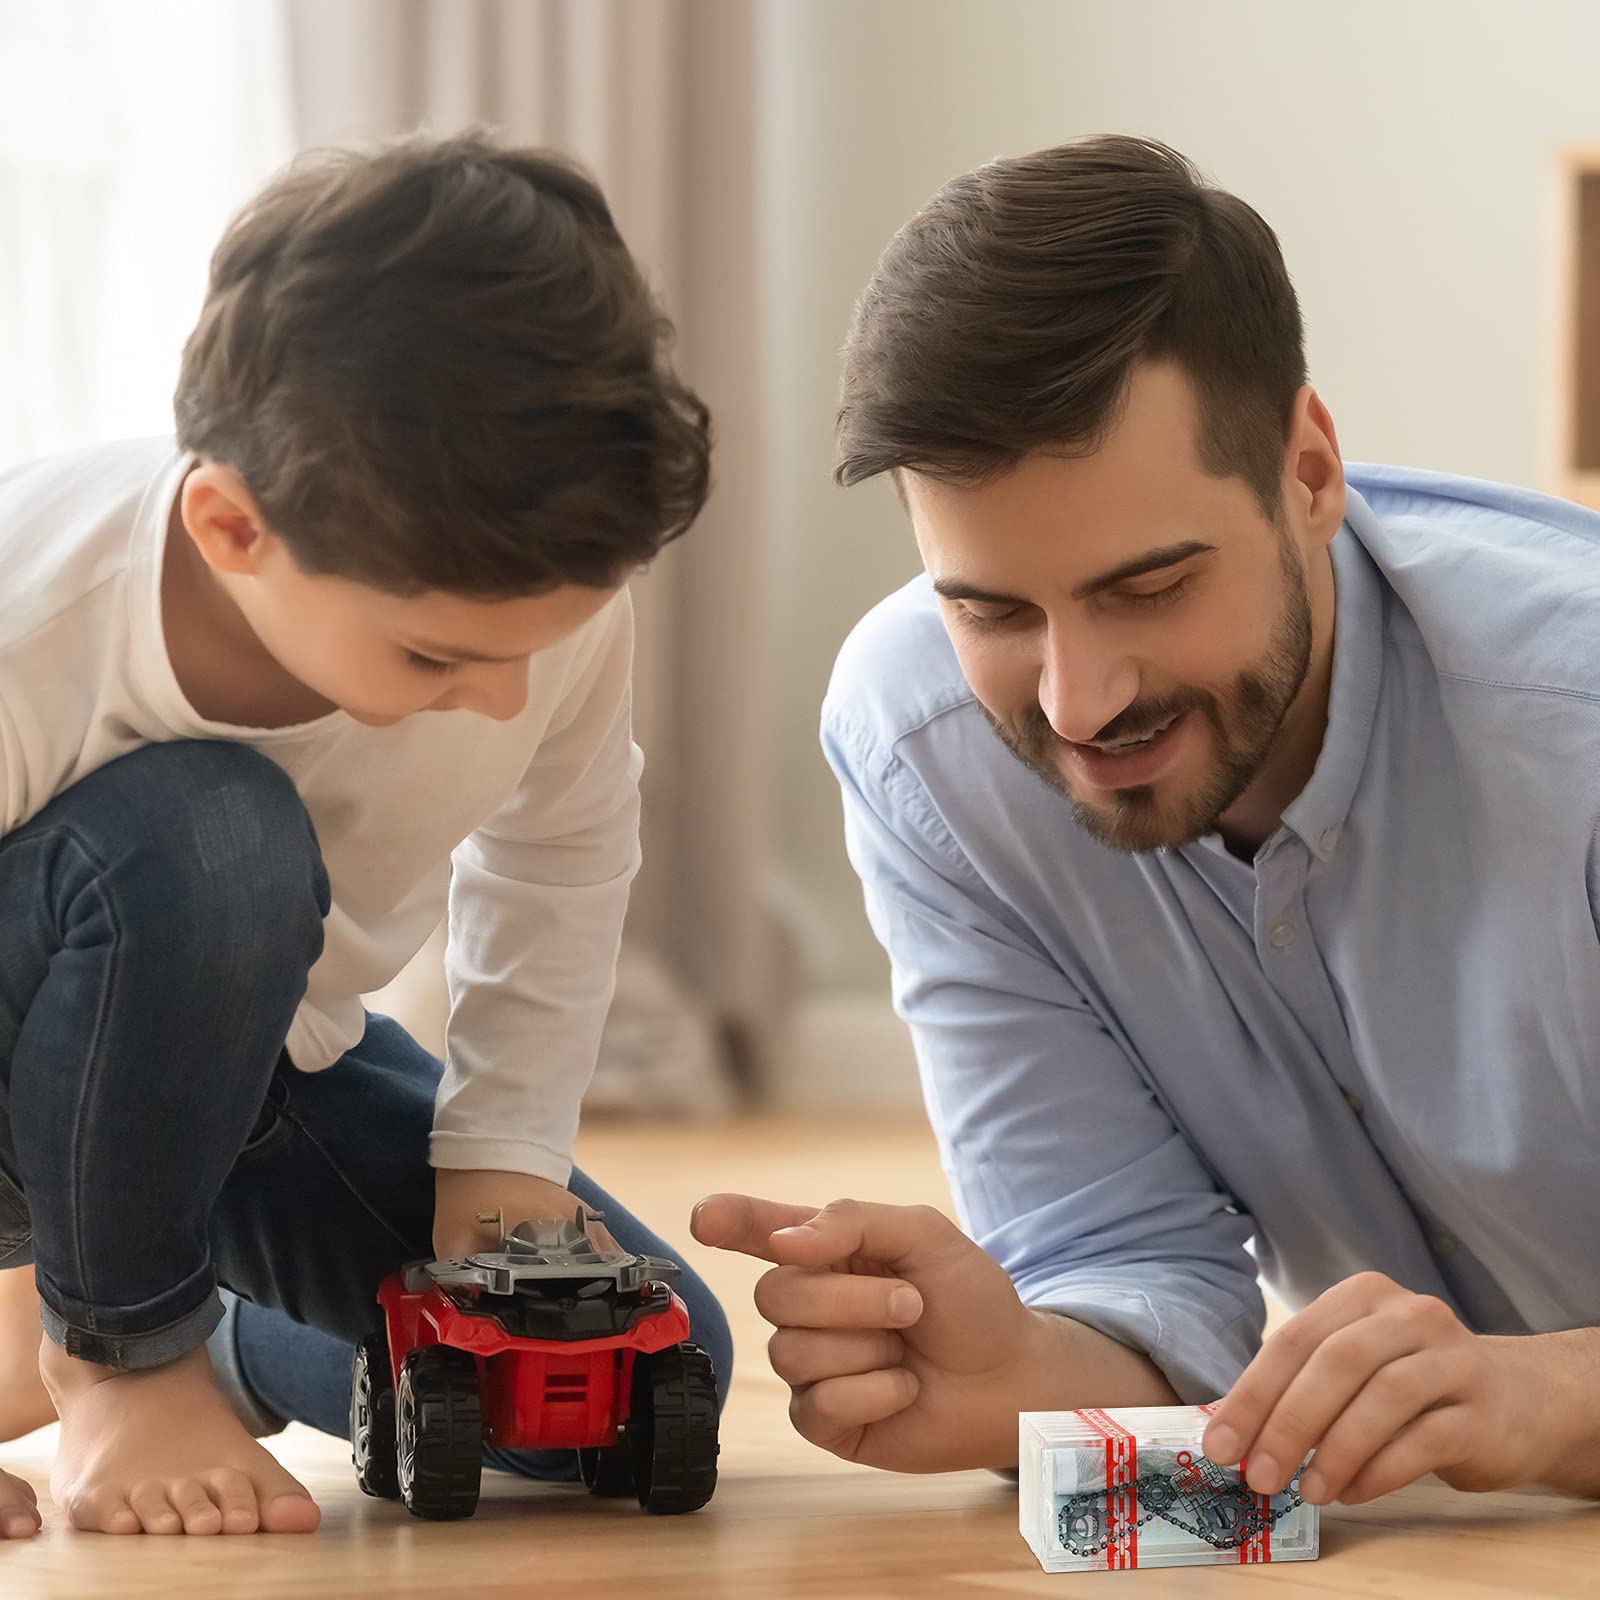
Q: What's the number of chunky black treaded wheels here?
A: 4